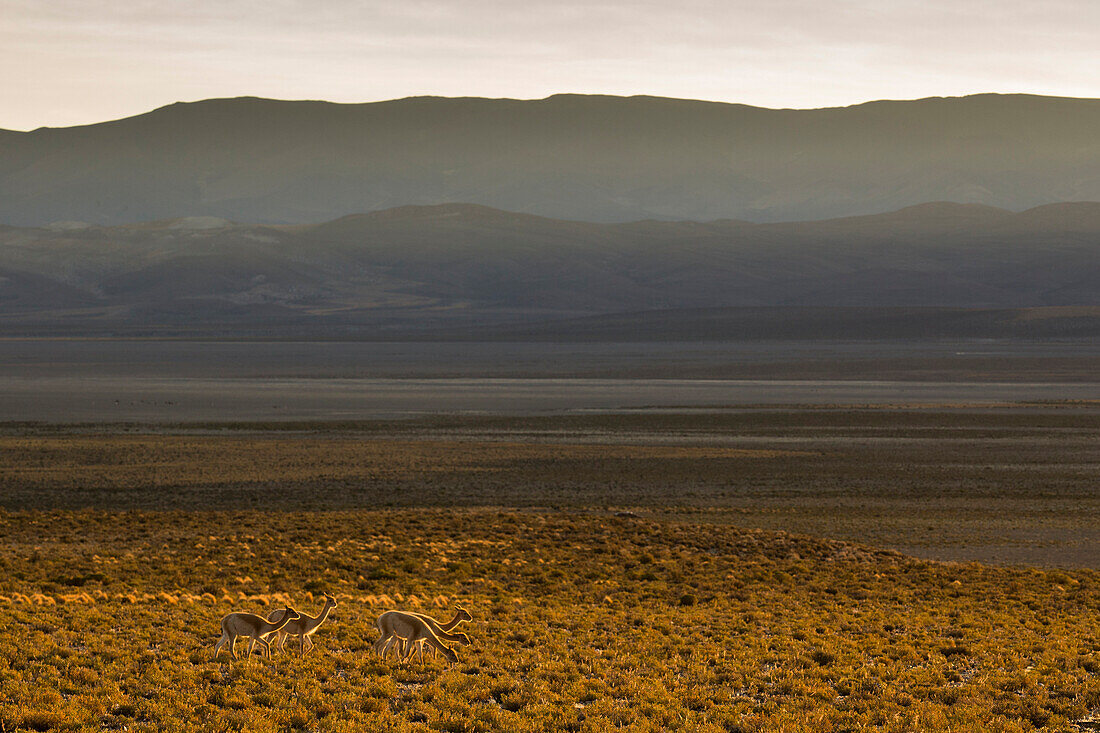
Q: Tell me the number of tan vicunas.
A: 5